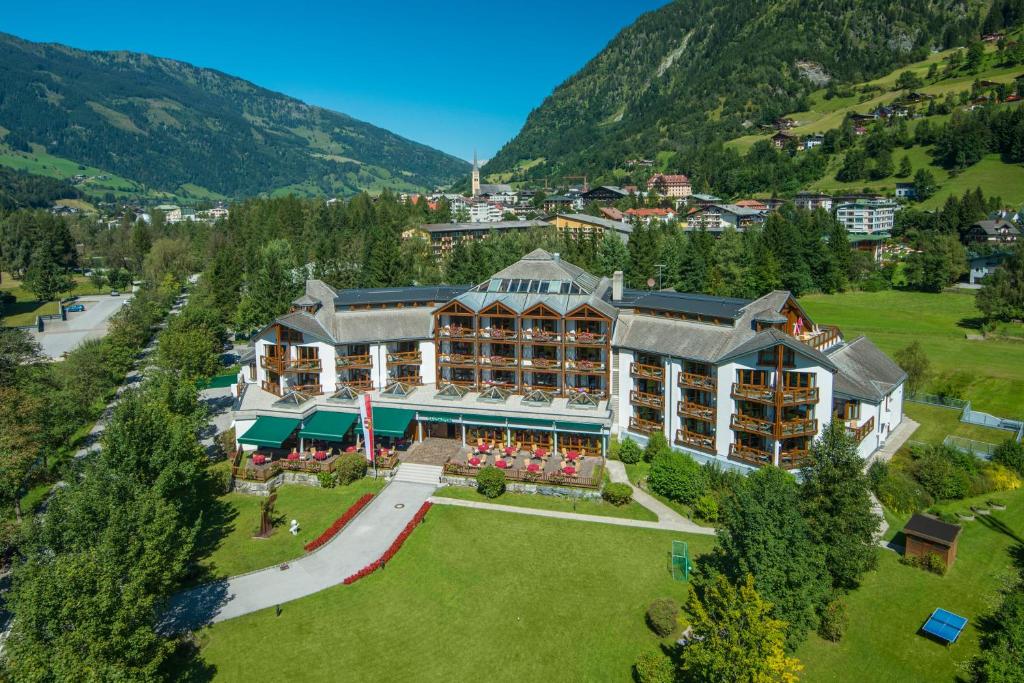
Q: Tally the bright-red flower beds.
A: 2